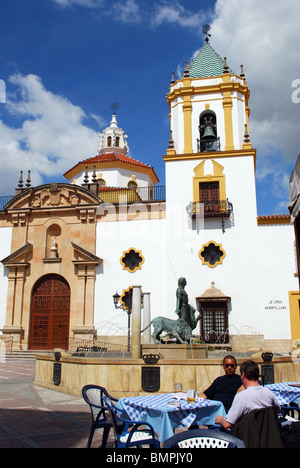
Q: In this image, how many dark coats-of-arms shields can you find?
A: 3